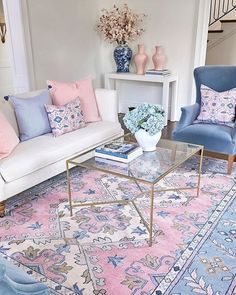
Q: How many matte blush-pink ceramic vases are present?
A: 2